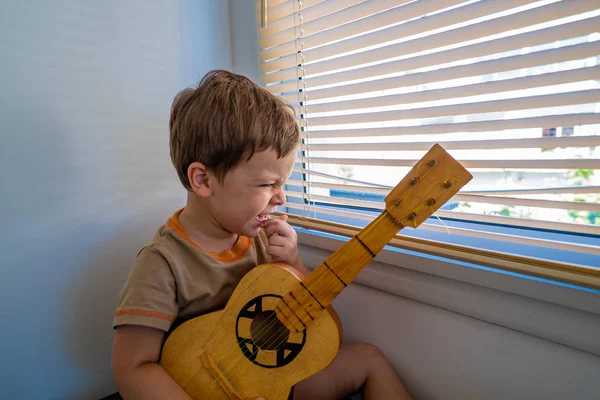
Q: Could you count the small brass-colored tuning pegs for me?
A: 6